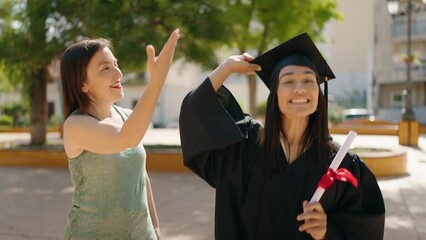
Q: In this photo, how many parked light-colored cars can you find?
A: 1